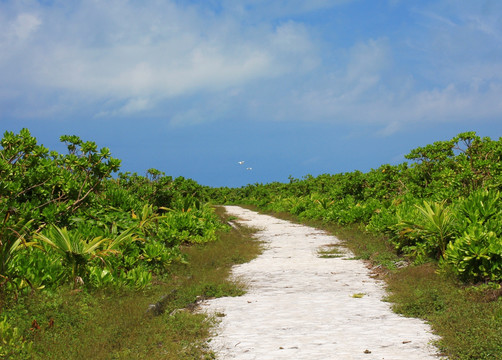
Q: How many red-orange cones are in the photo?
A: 0